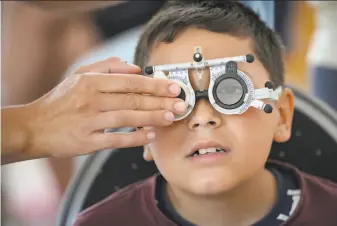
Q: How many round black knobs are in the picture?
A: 5